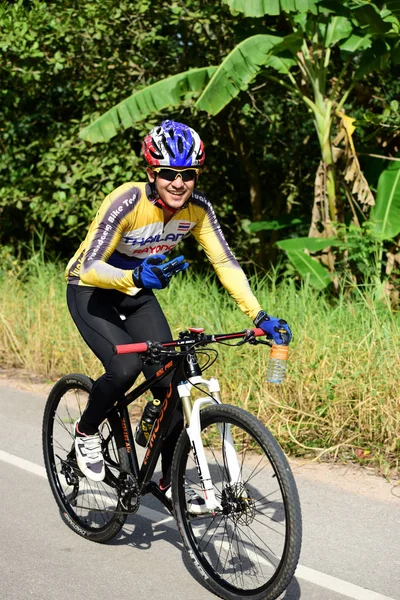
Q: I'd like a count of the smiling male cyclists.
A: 1